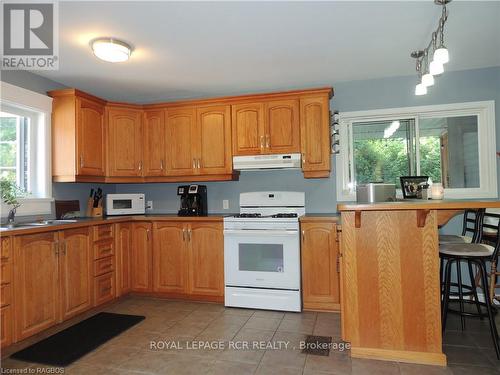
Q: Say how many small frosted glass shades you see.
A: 4